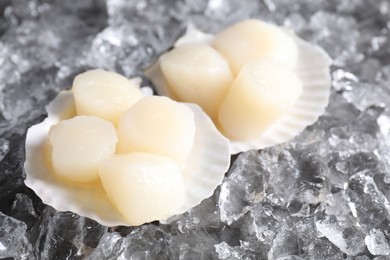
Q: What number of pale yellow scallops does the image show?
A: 7